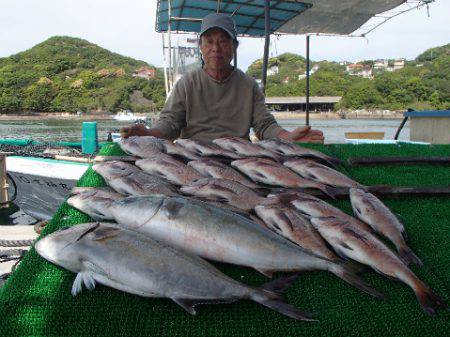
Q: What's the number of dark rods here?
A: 2